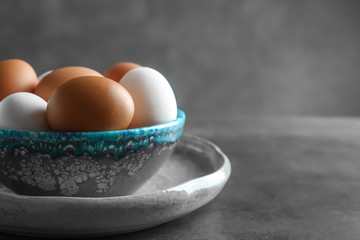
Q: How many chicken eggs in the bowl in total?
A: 7